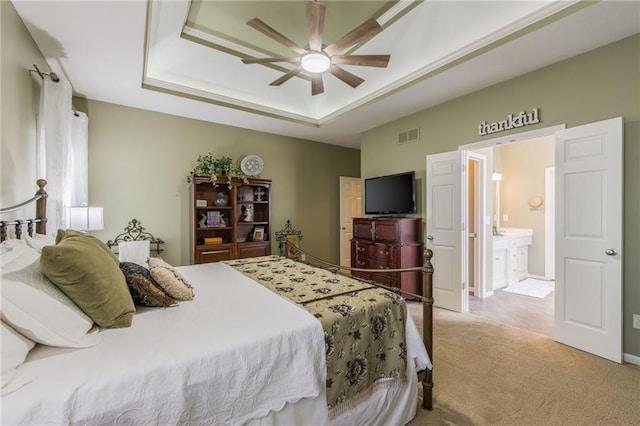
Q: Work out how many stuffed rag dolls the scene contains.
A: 0